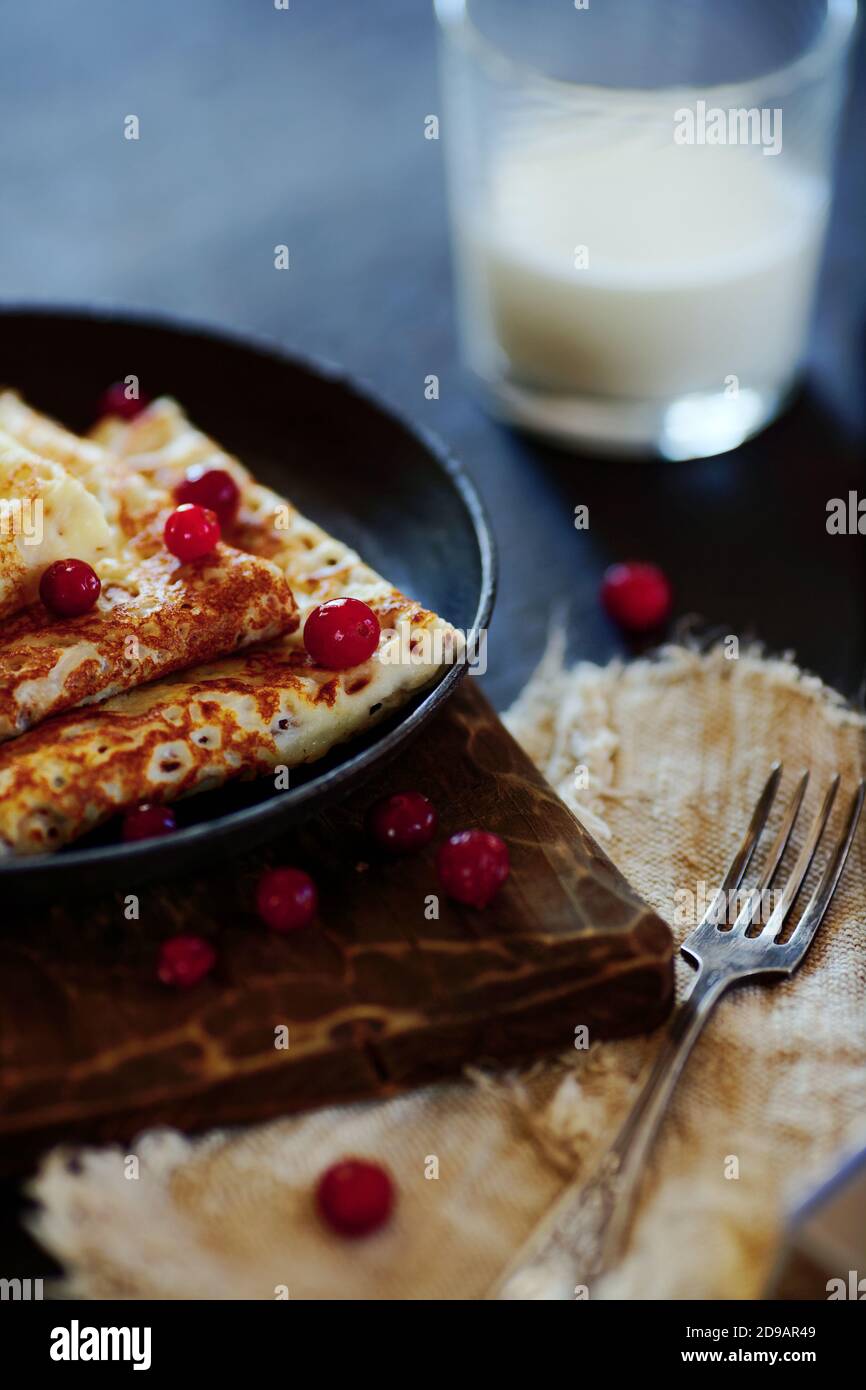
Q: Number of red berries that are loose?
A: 6